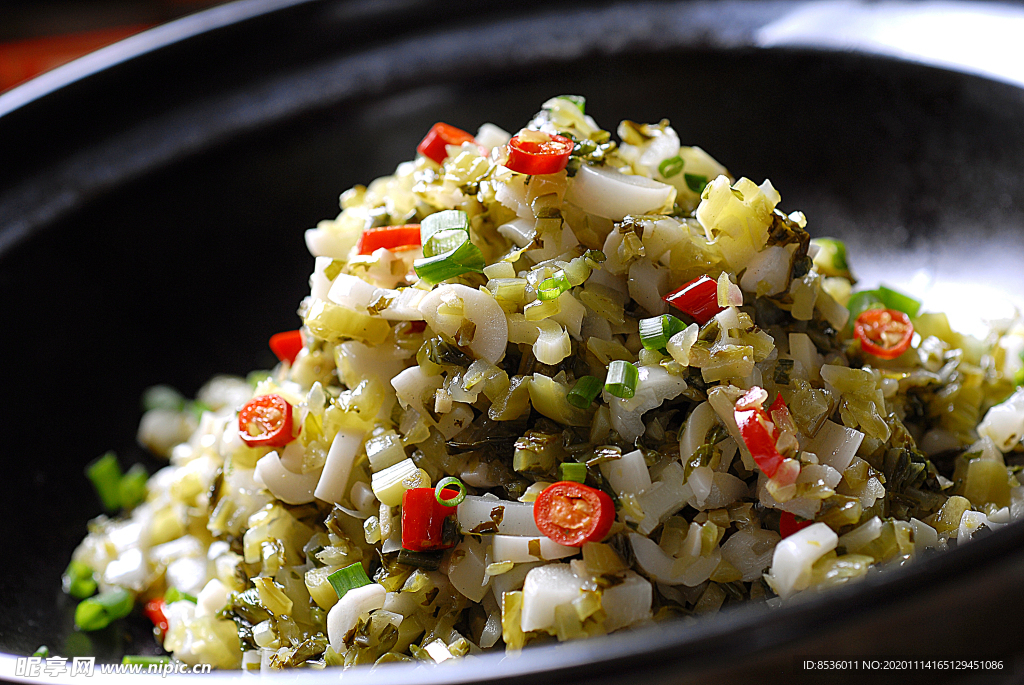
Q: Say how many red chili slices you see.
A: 12